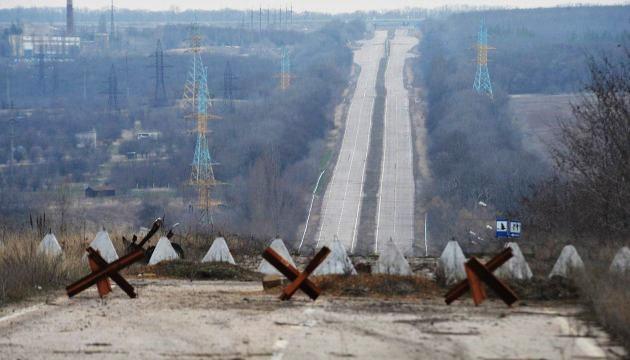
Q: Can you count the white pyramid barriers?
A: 11